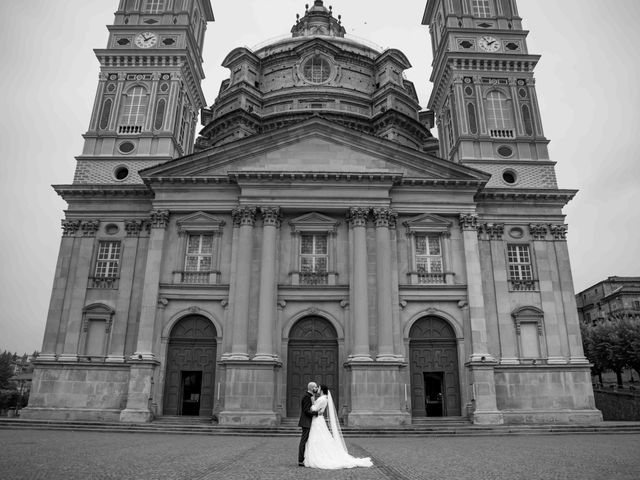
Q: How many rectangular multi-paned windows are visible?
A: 5